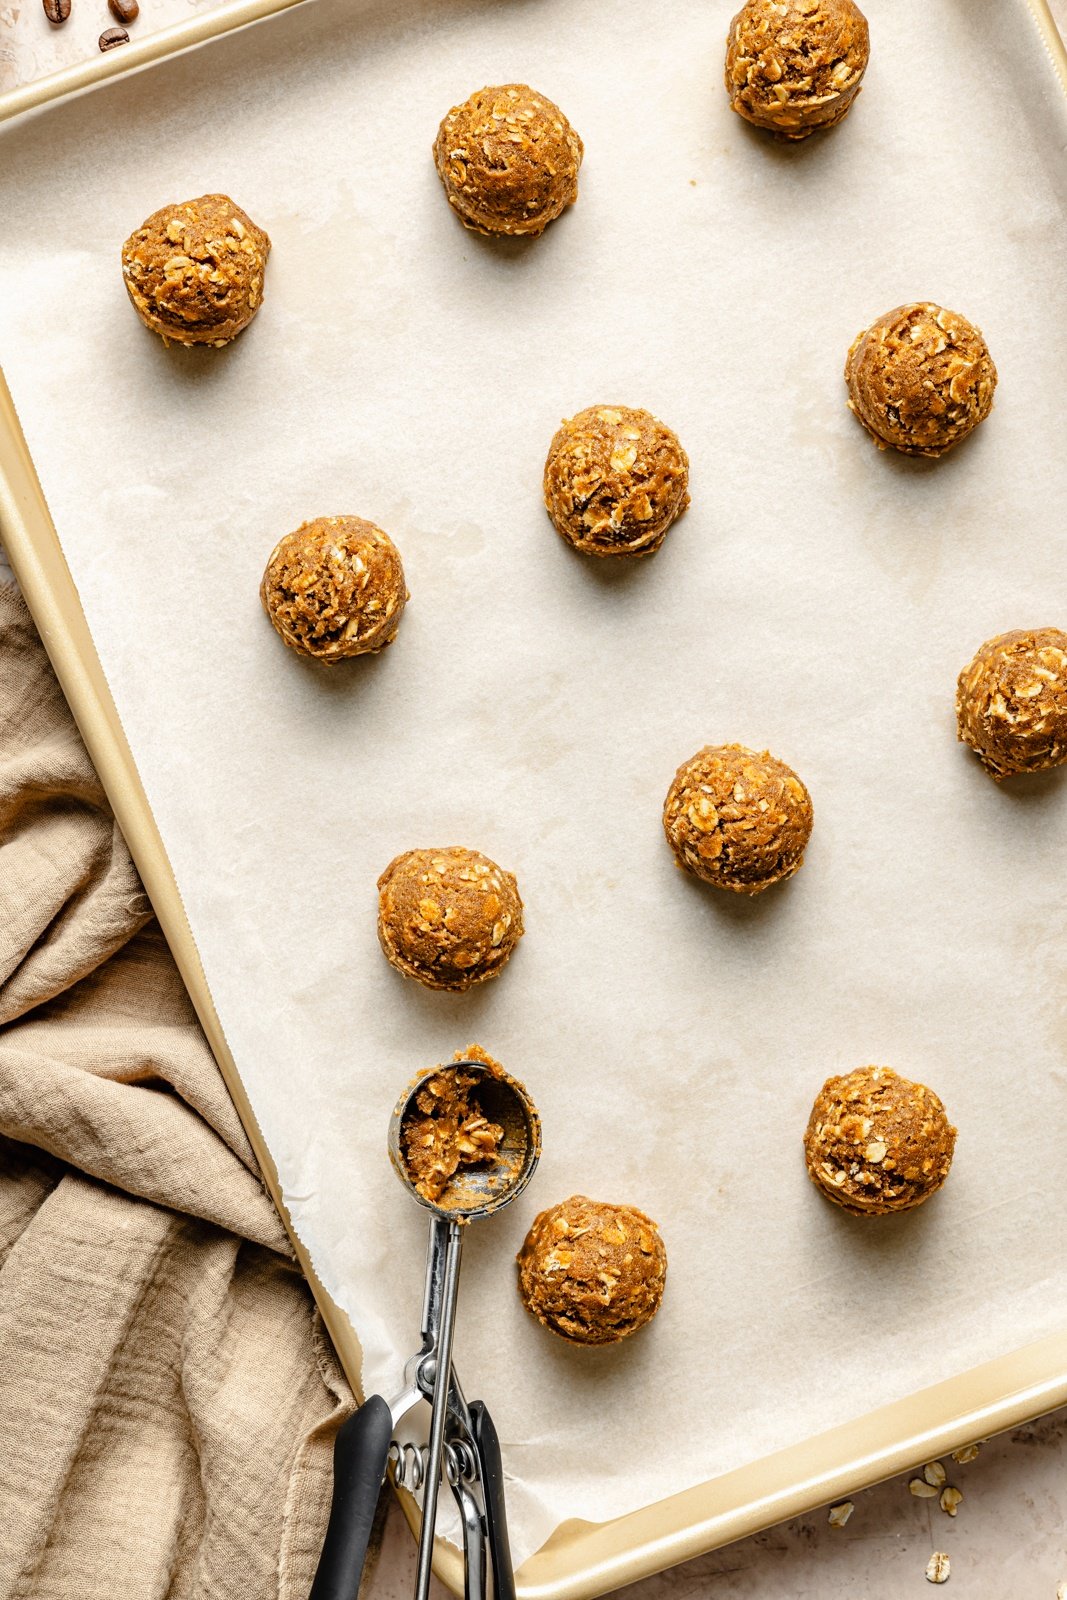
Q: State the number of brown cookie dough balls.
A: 11